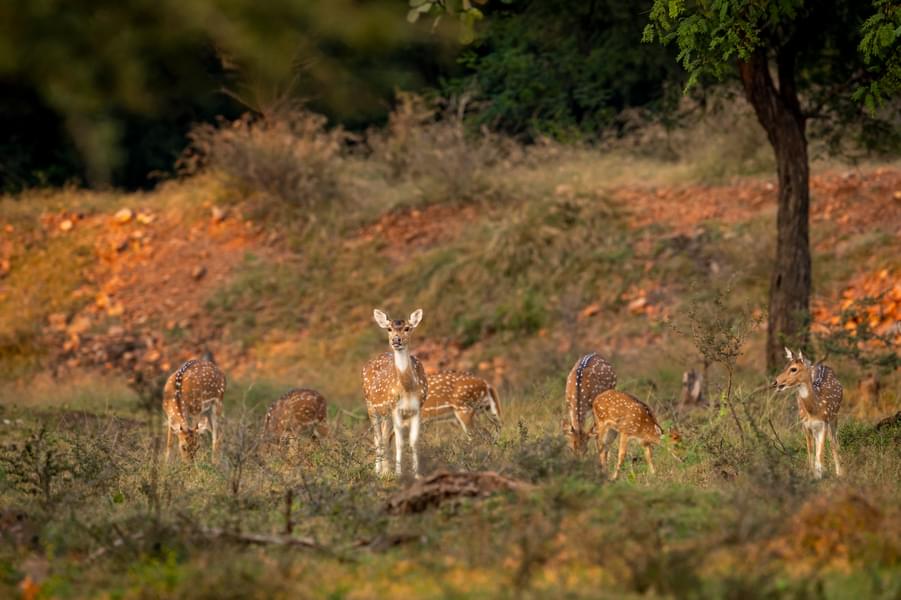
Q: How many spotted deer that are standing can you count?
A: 7